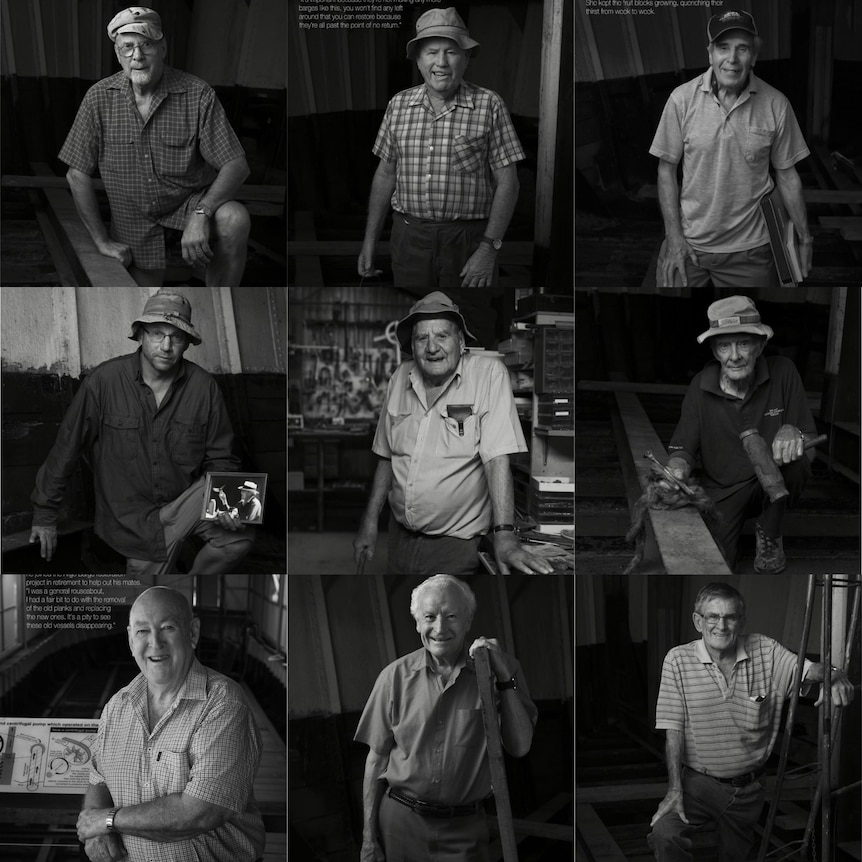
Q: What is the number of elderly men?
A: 8